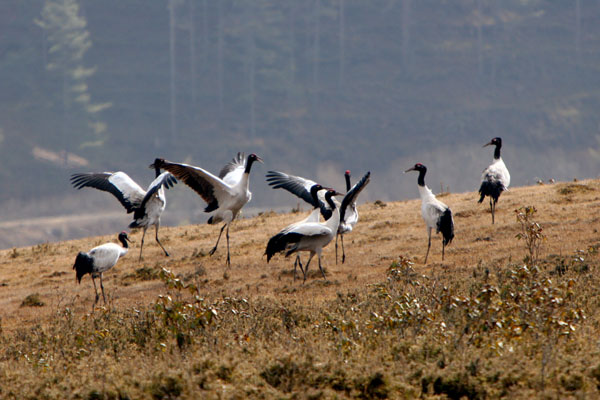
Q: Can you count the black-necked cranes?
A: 8